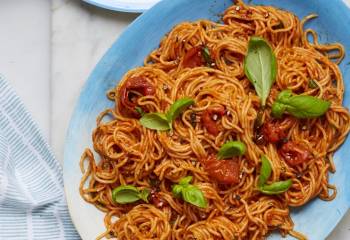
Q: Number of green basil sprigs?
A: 7